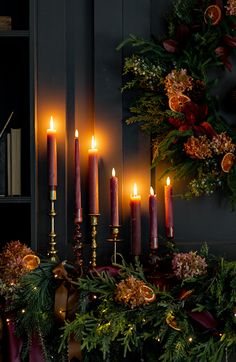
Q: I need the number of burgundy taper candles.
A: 7